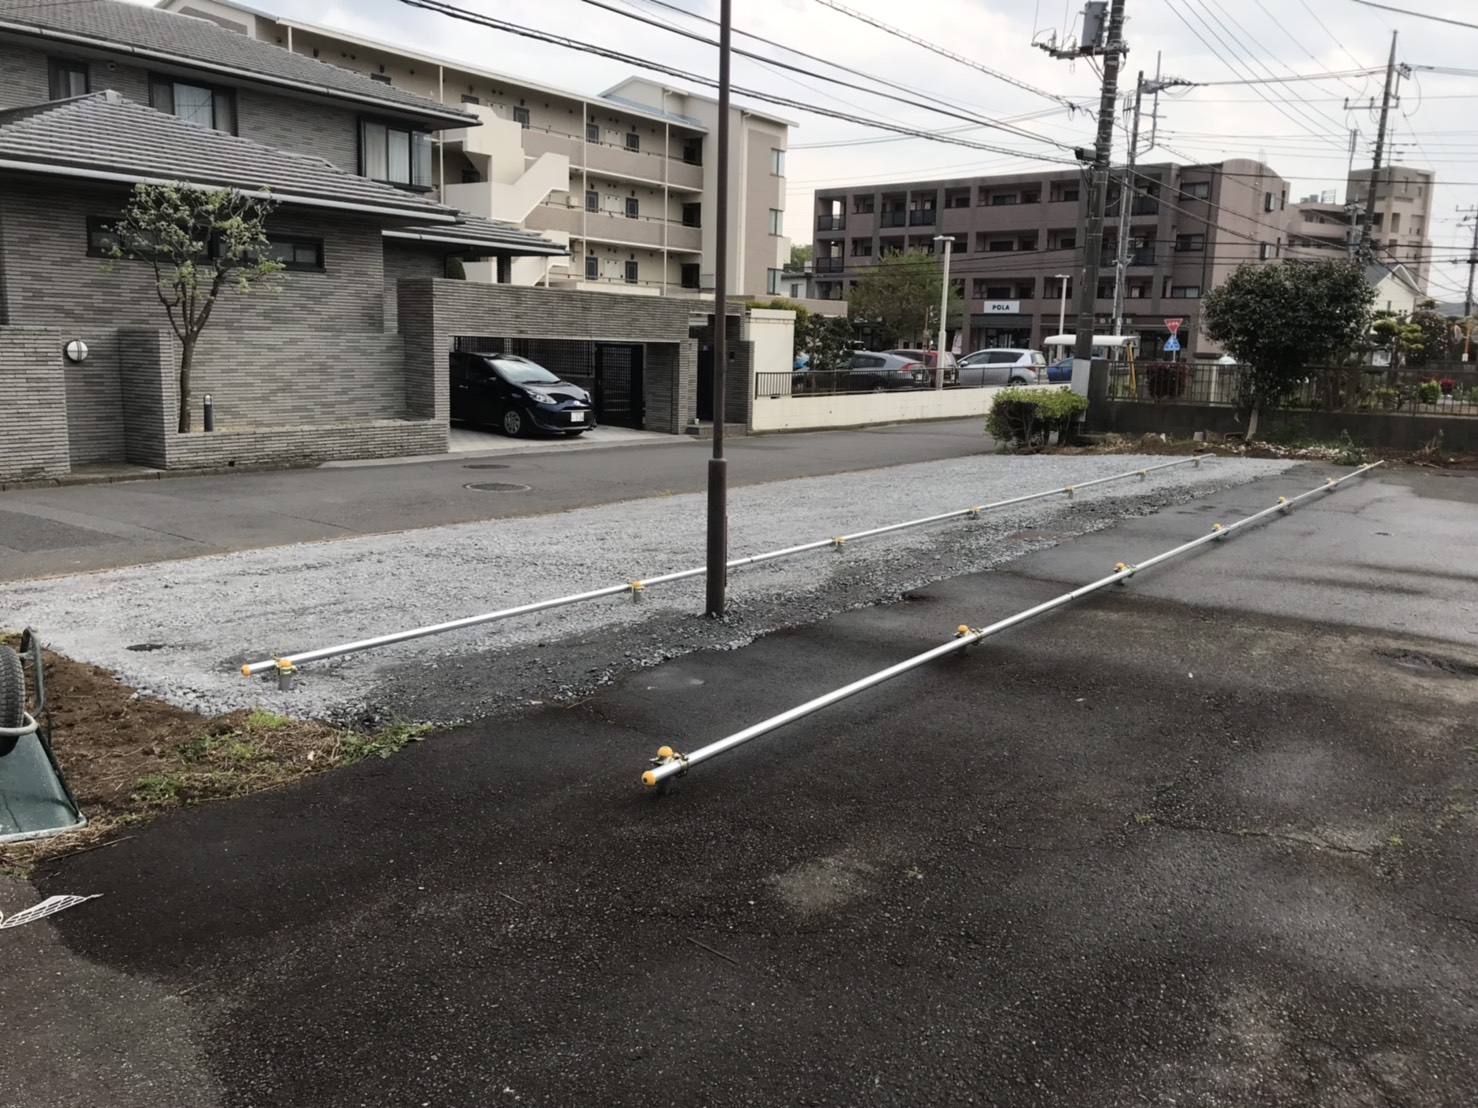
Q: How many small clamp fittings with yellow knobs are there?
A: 14